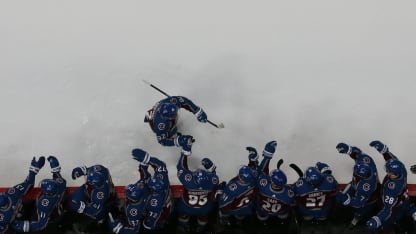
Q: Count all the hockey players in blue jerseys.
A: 12